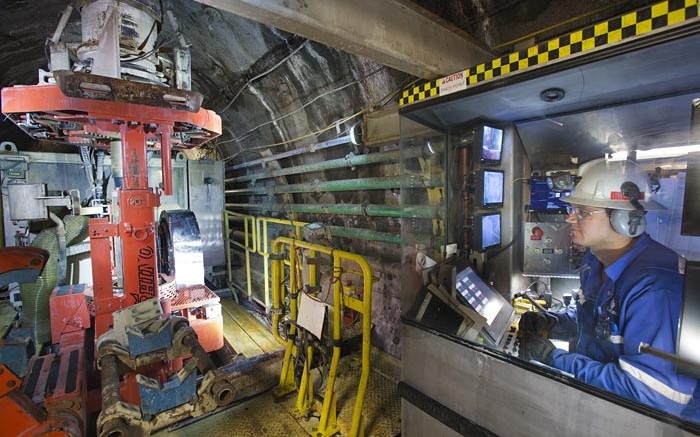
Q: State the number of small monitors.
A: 3